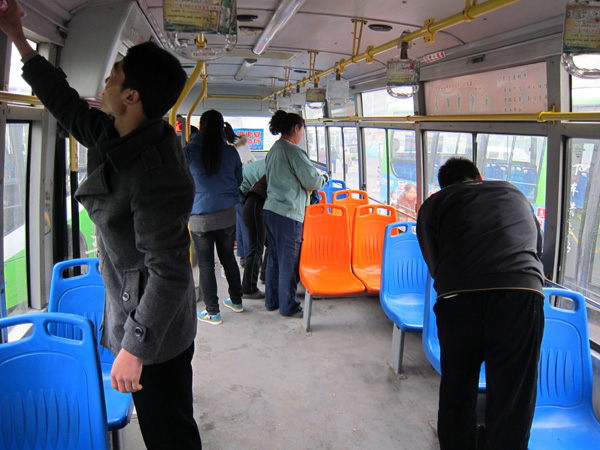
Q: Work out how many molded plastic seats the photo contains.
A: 10